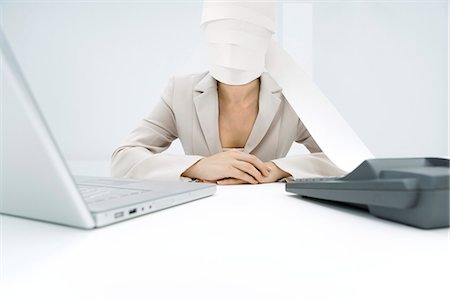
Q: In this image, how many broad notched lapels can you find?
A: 2